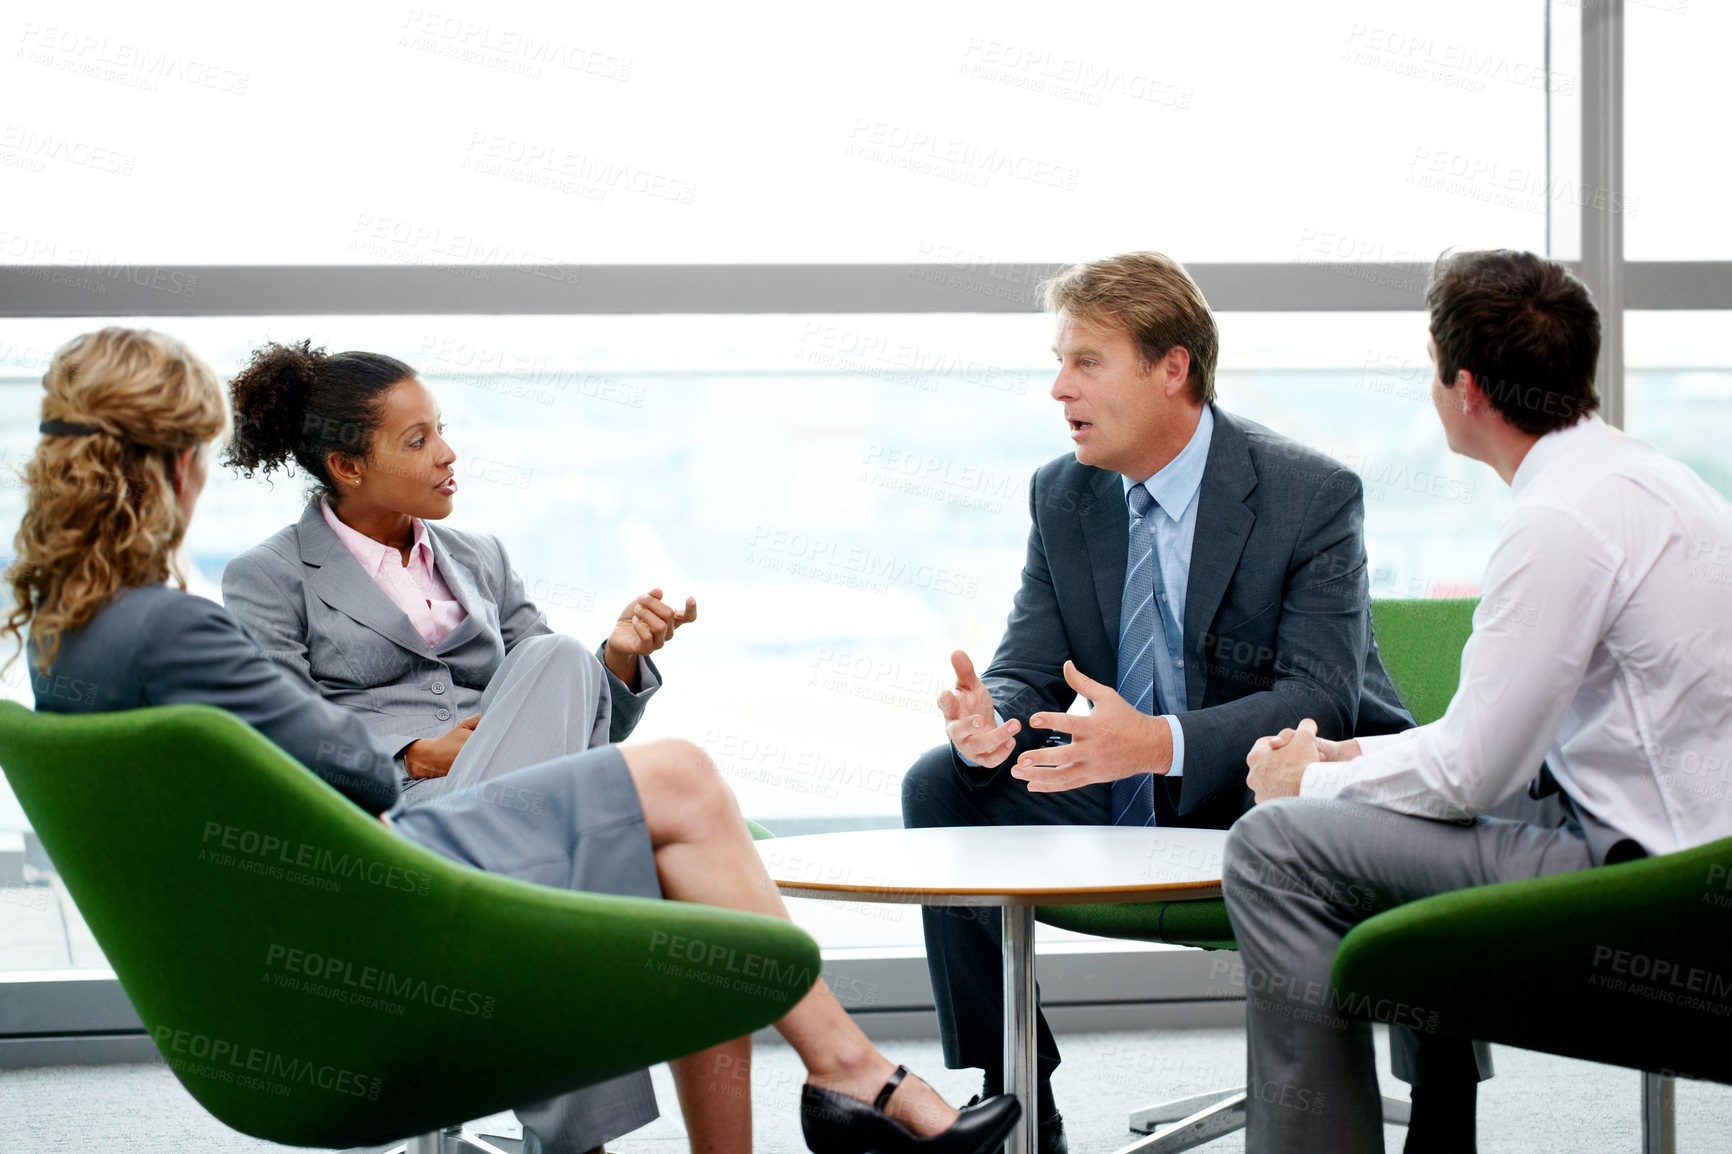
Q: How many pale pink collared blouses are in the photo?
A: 1